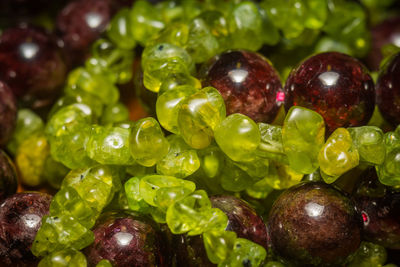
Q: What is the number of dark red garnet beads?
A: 13